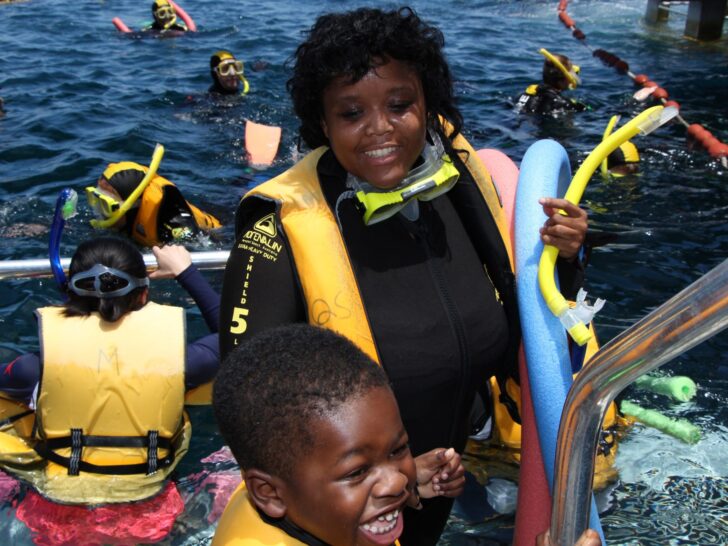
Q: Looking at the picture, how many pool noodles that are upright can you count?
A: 2